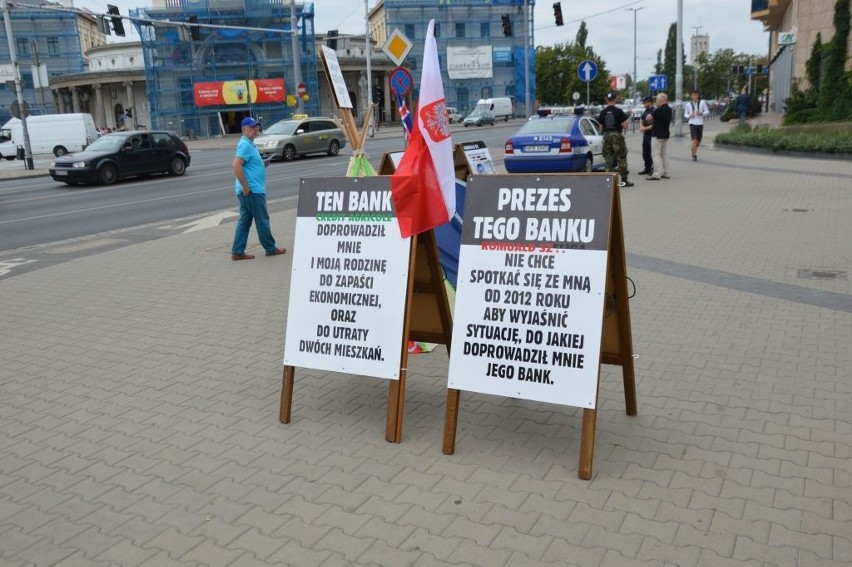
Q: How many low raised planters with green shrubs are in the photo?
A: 1